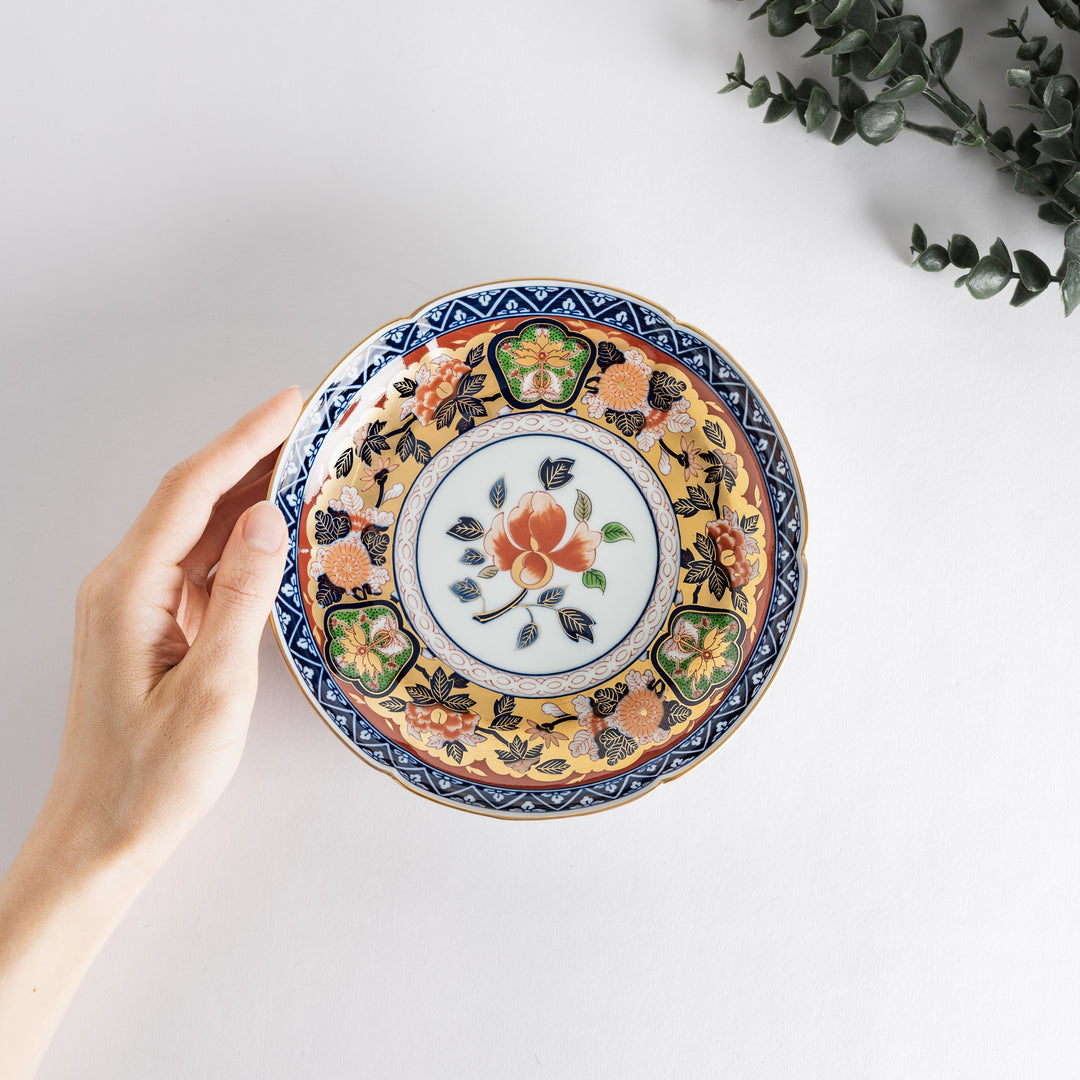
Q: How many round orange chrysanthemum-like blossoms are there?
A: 3